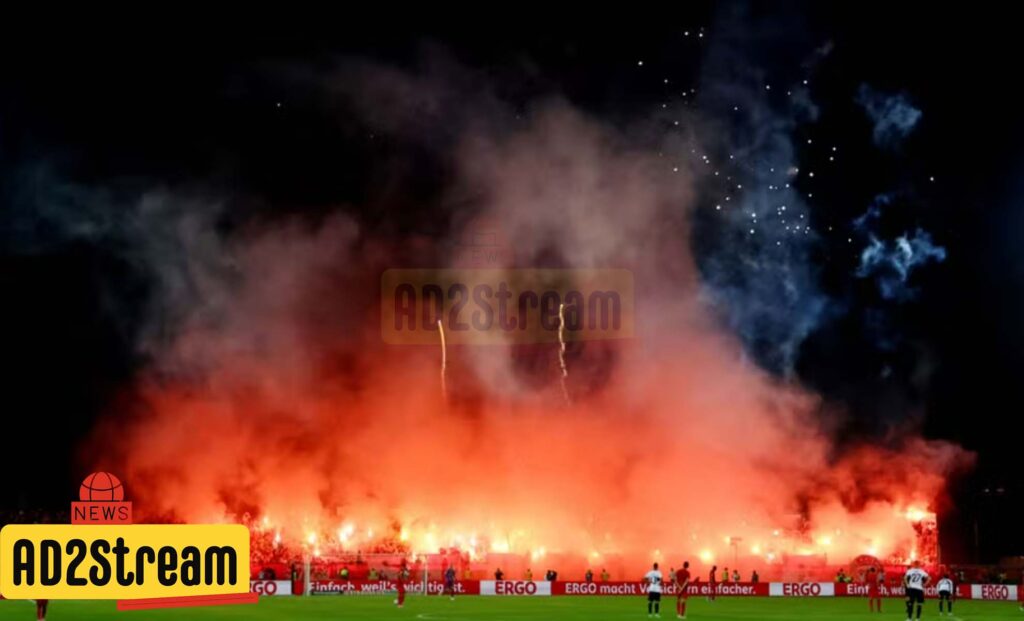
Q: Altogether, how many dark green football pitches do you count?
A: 1